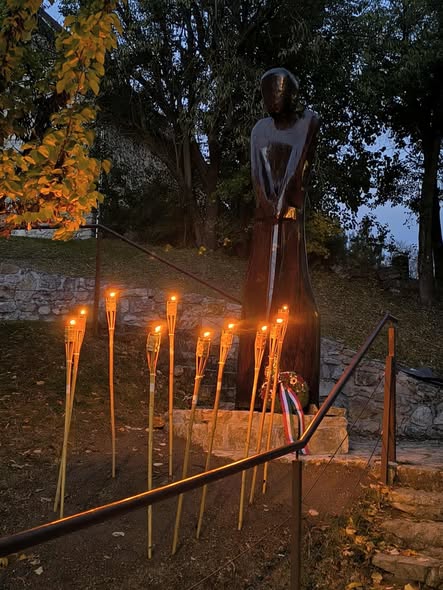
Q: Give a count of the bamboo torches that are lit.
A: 10